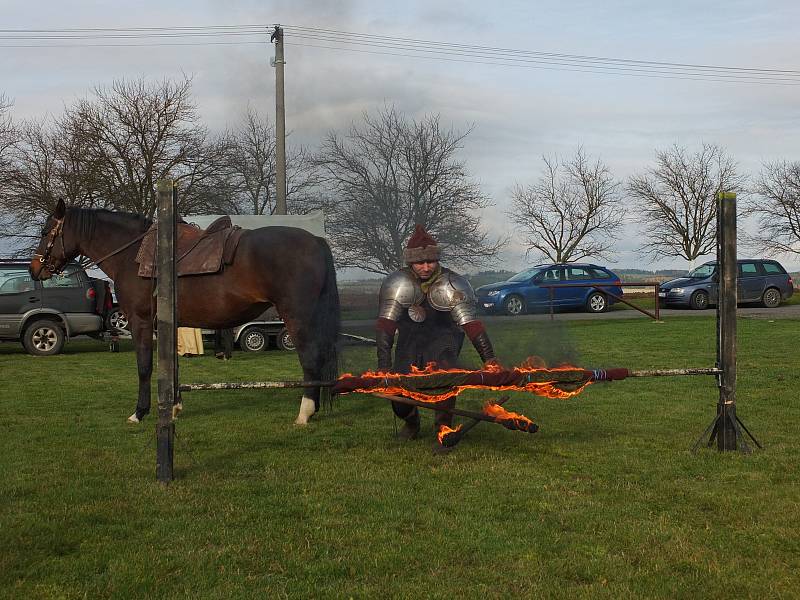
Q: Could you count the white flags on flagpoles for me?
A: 0